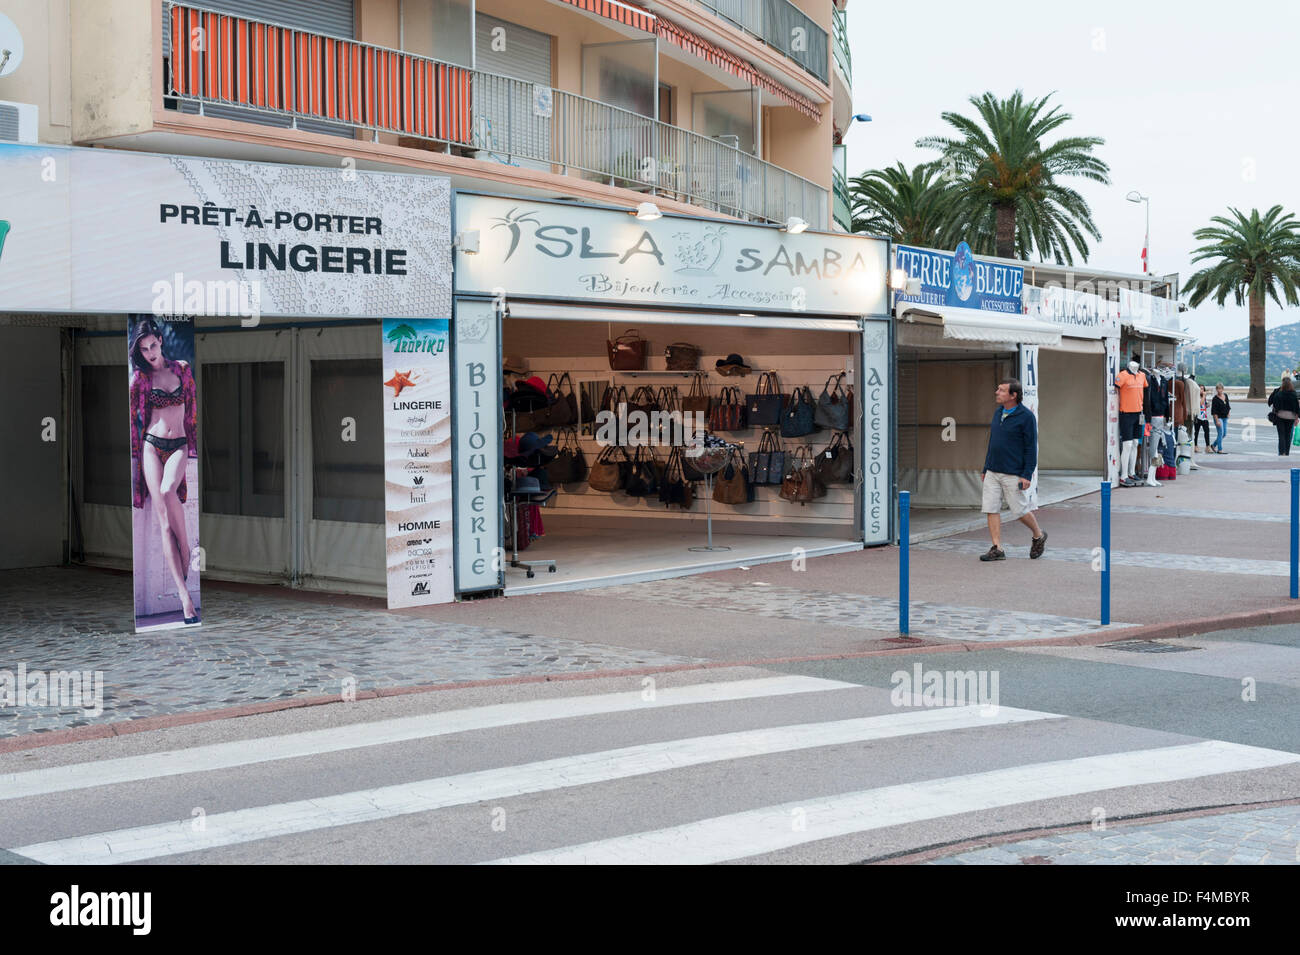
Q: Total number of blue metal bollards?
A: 3